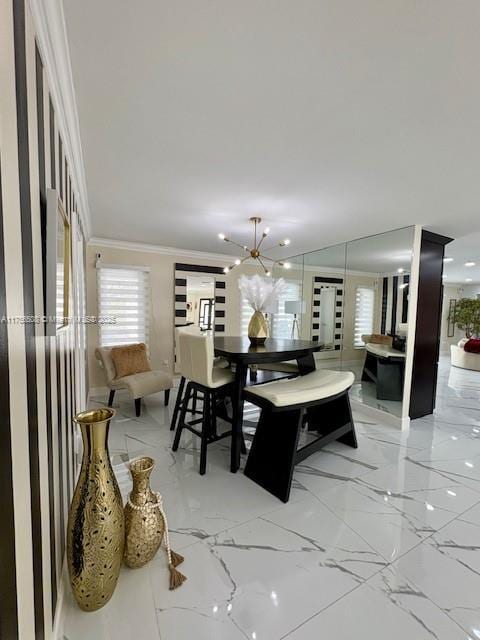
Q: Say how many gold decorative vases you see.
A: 3